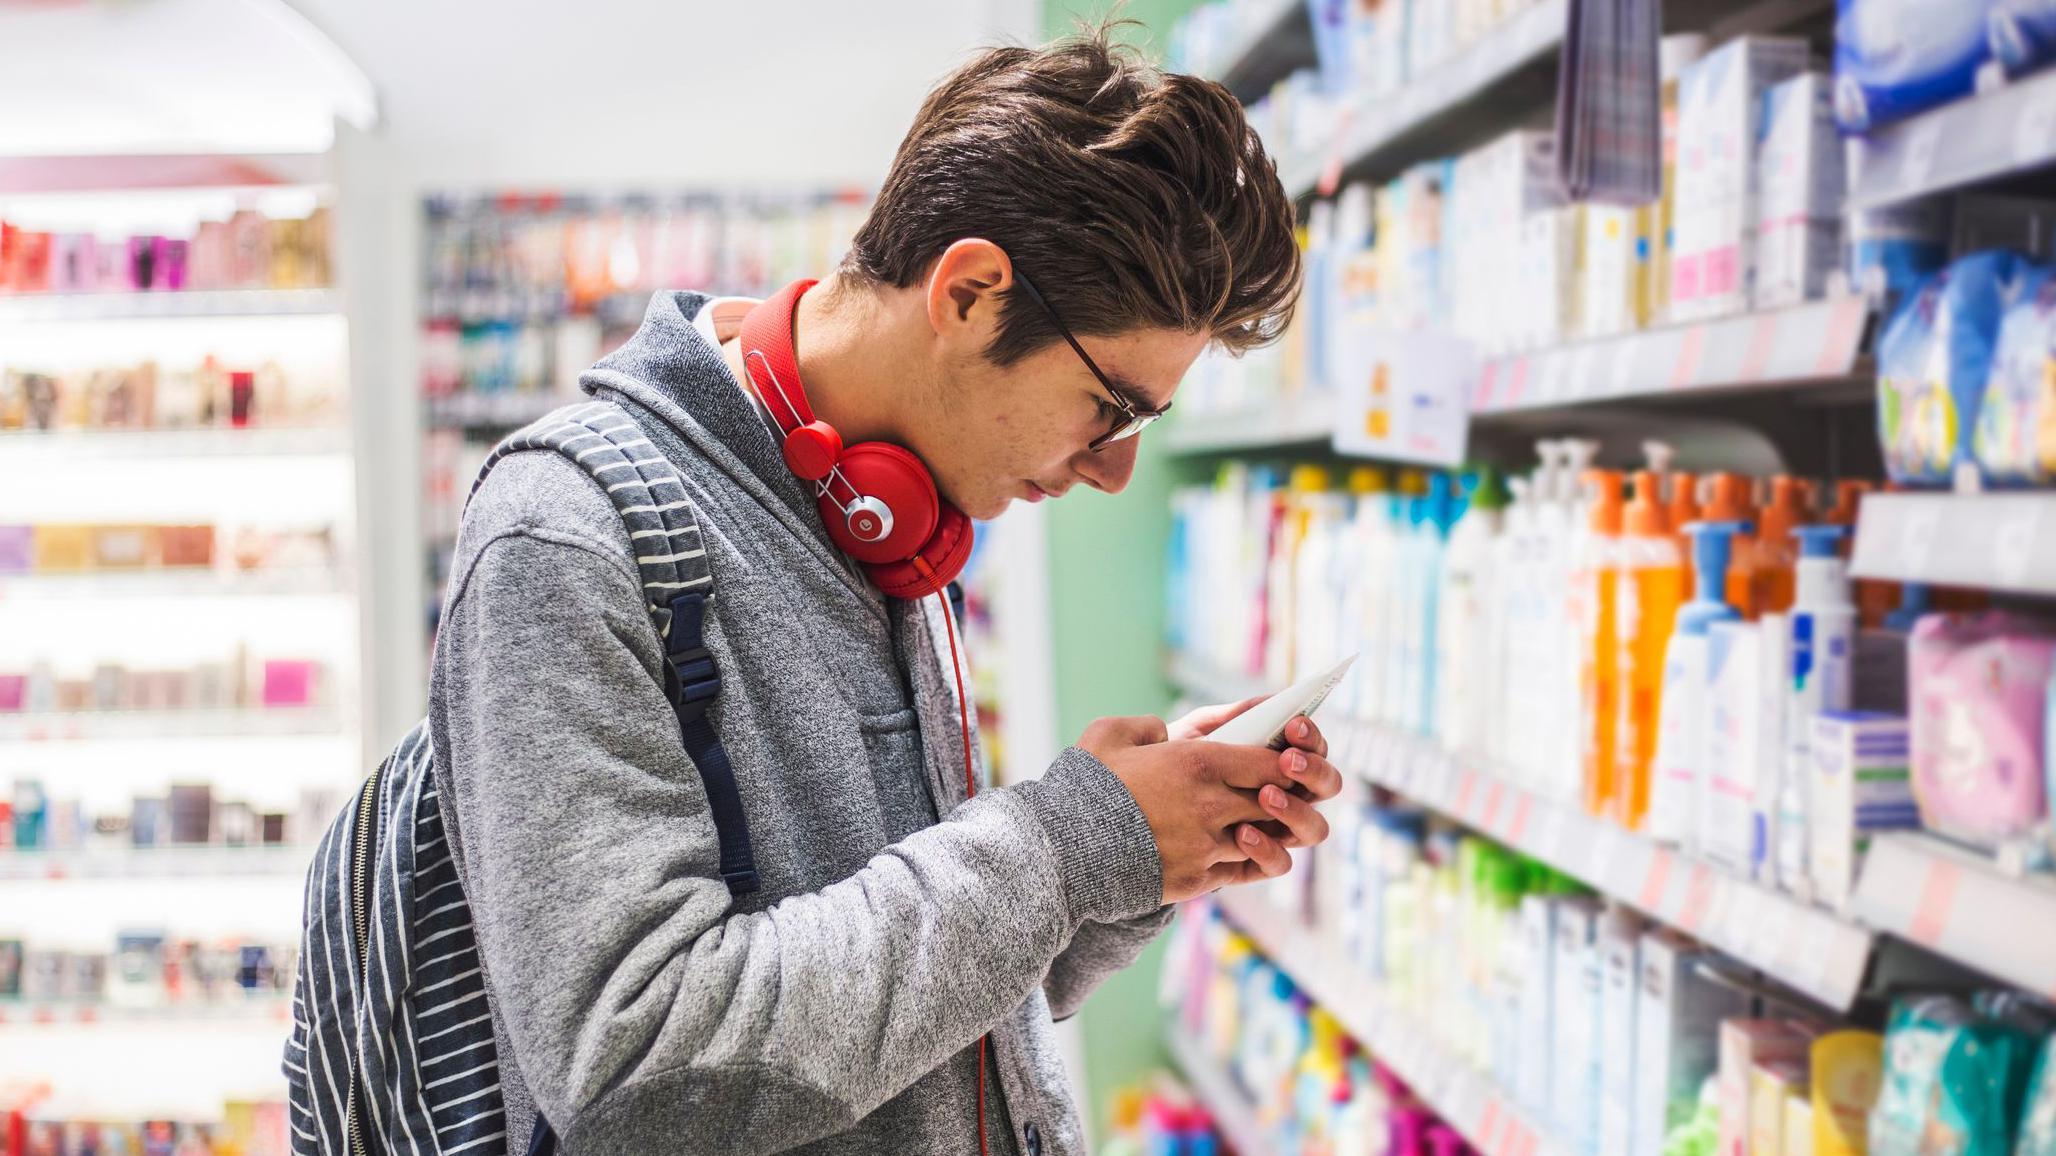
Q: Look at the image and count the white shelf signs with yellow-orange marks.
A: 1